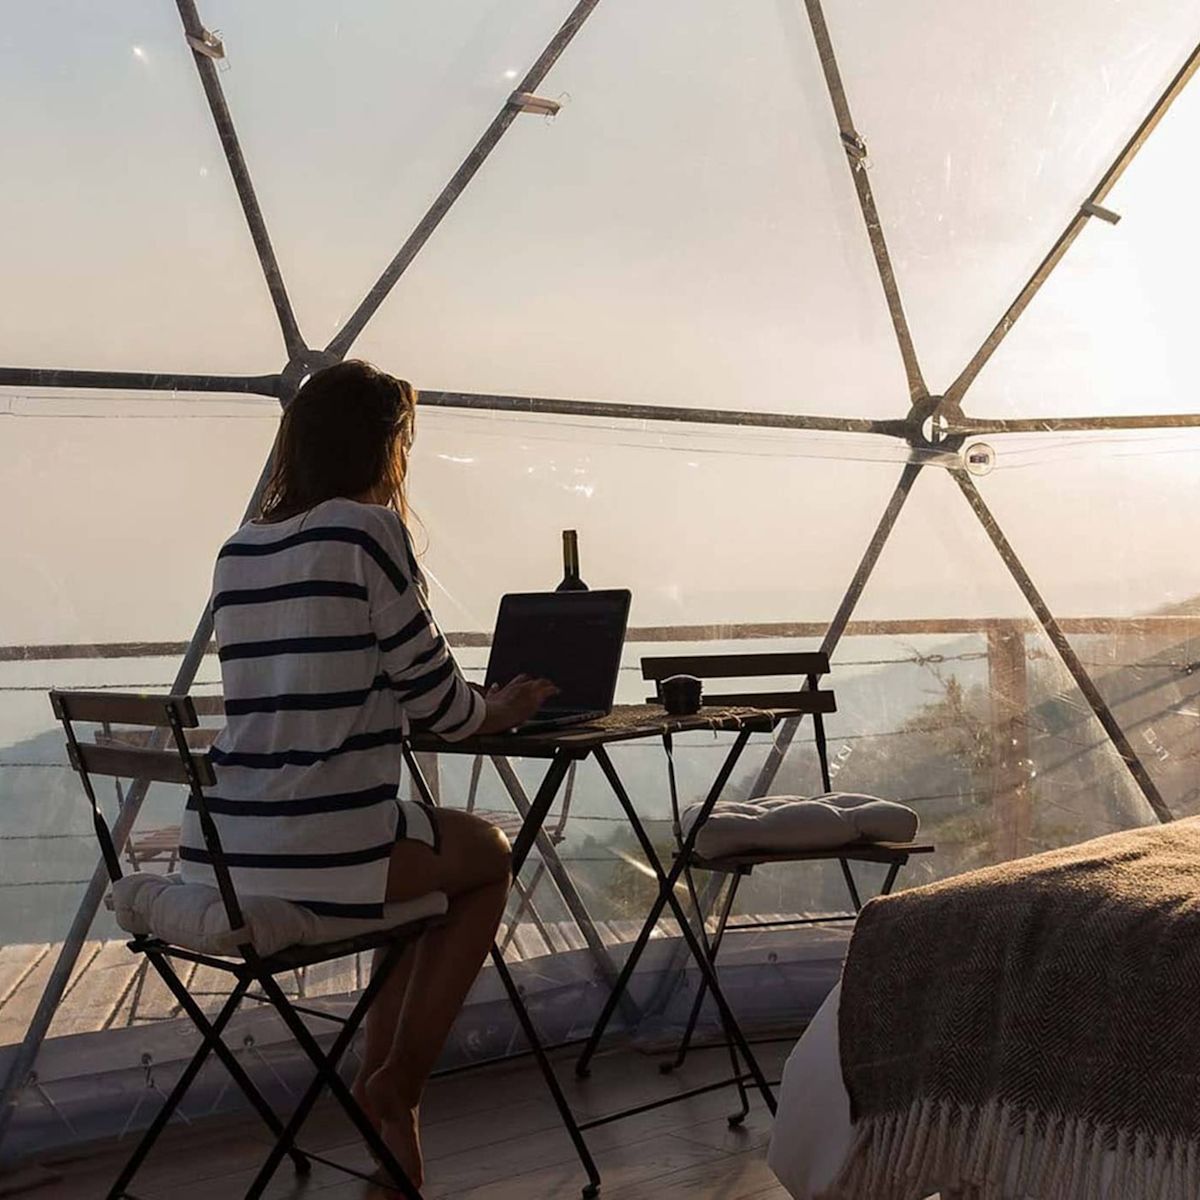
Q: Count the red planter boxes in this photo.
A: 0